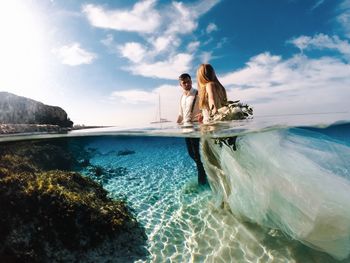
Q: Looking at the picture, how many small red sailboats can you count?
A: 0